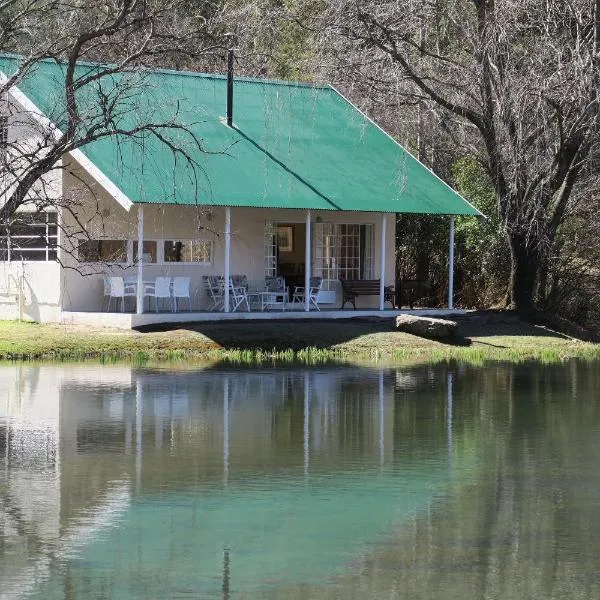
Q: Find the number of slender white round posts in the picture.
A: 5